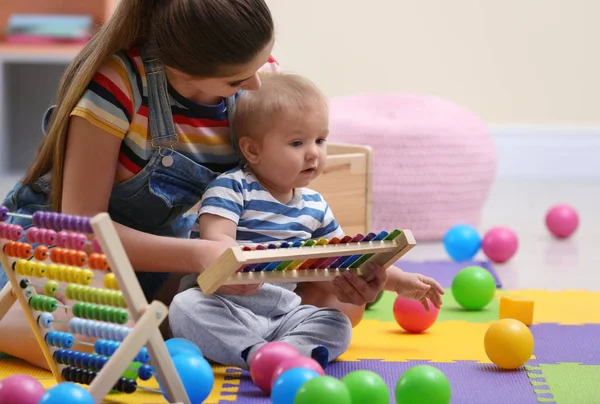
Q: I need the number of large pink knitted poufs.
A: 1